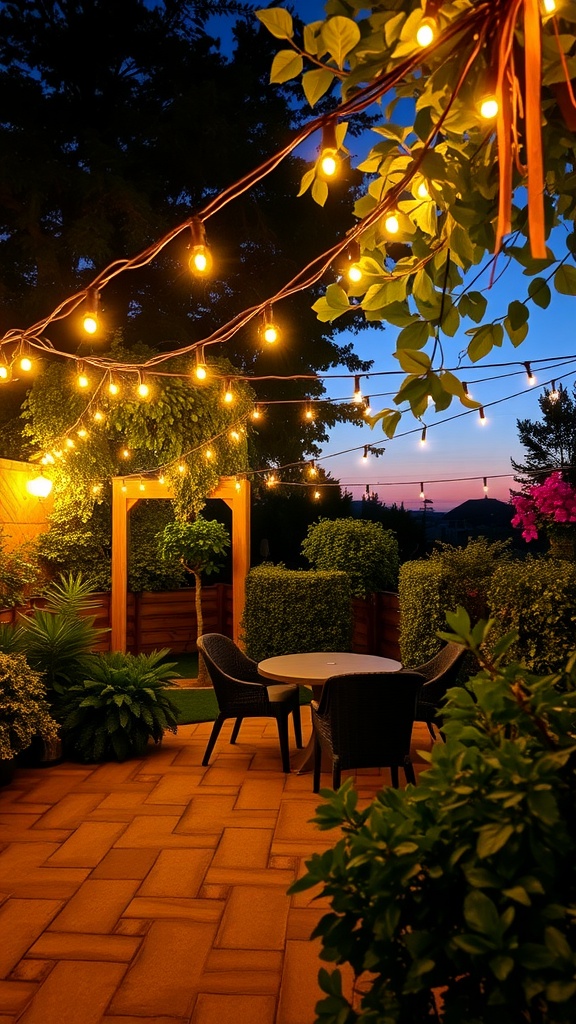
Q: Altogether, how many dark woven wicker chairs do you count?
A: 3